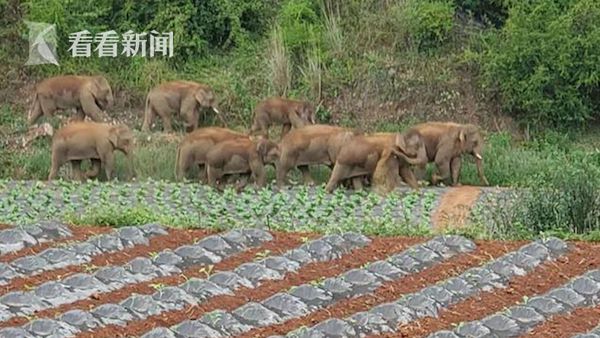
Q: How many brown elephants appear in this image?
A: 9